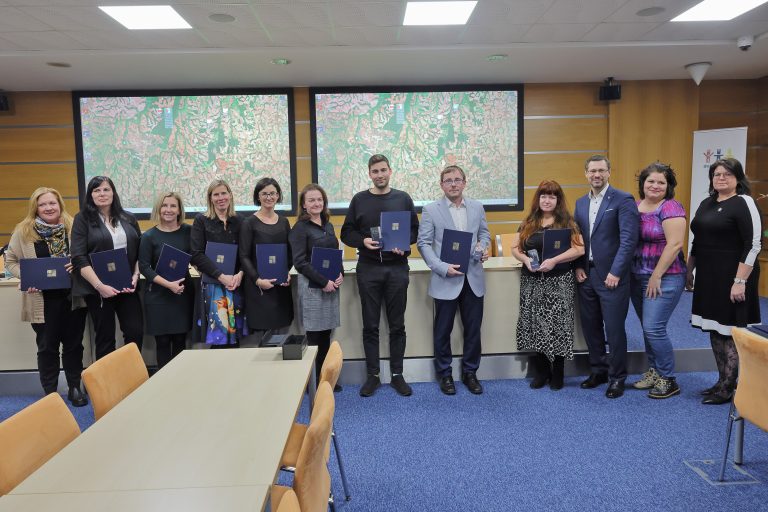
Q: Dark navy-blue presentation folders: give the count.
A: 9